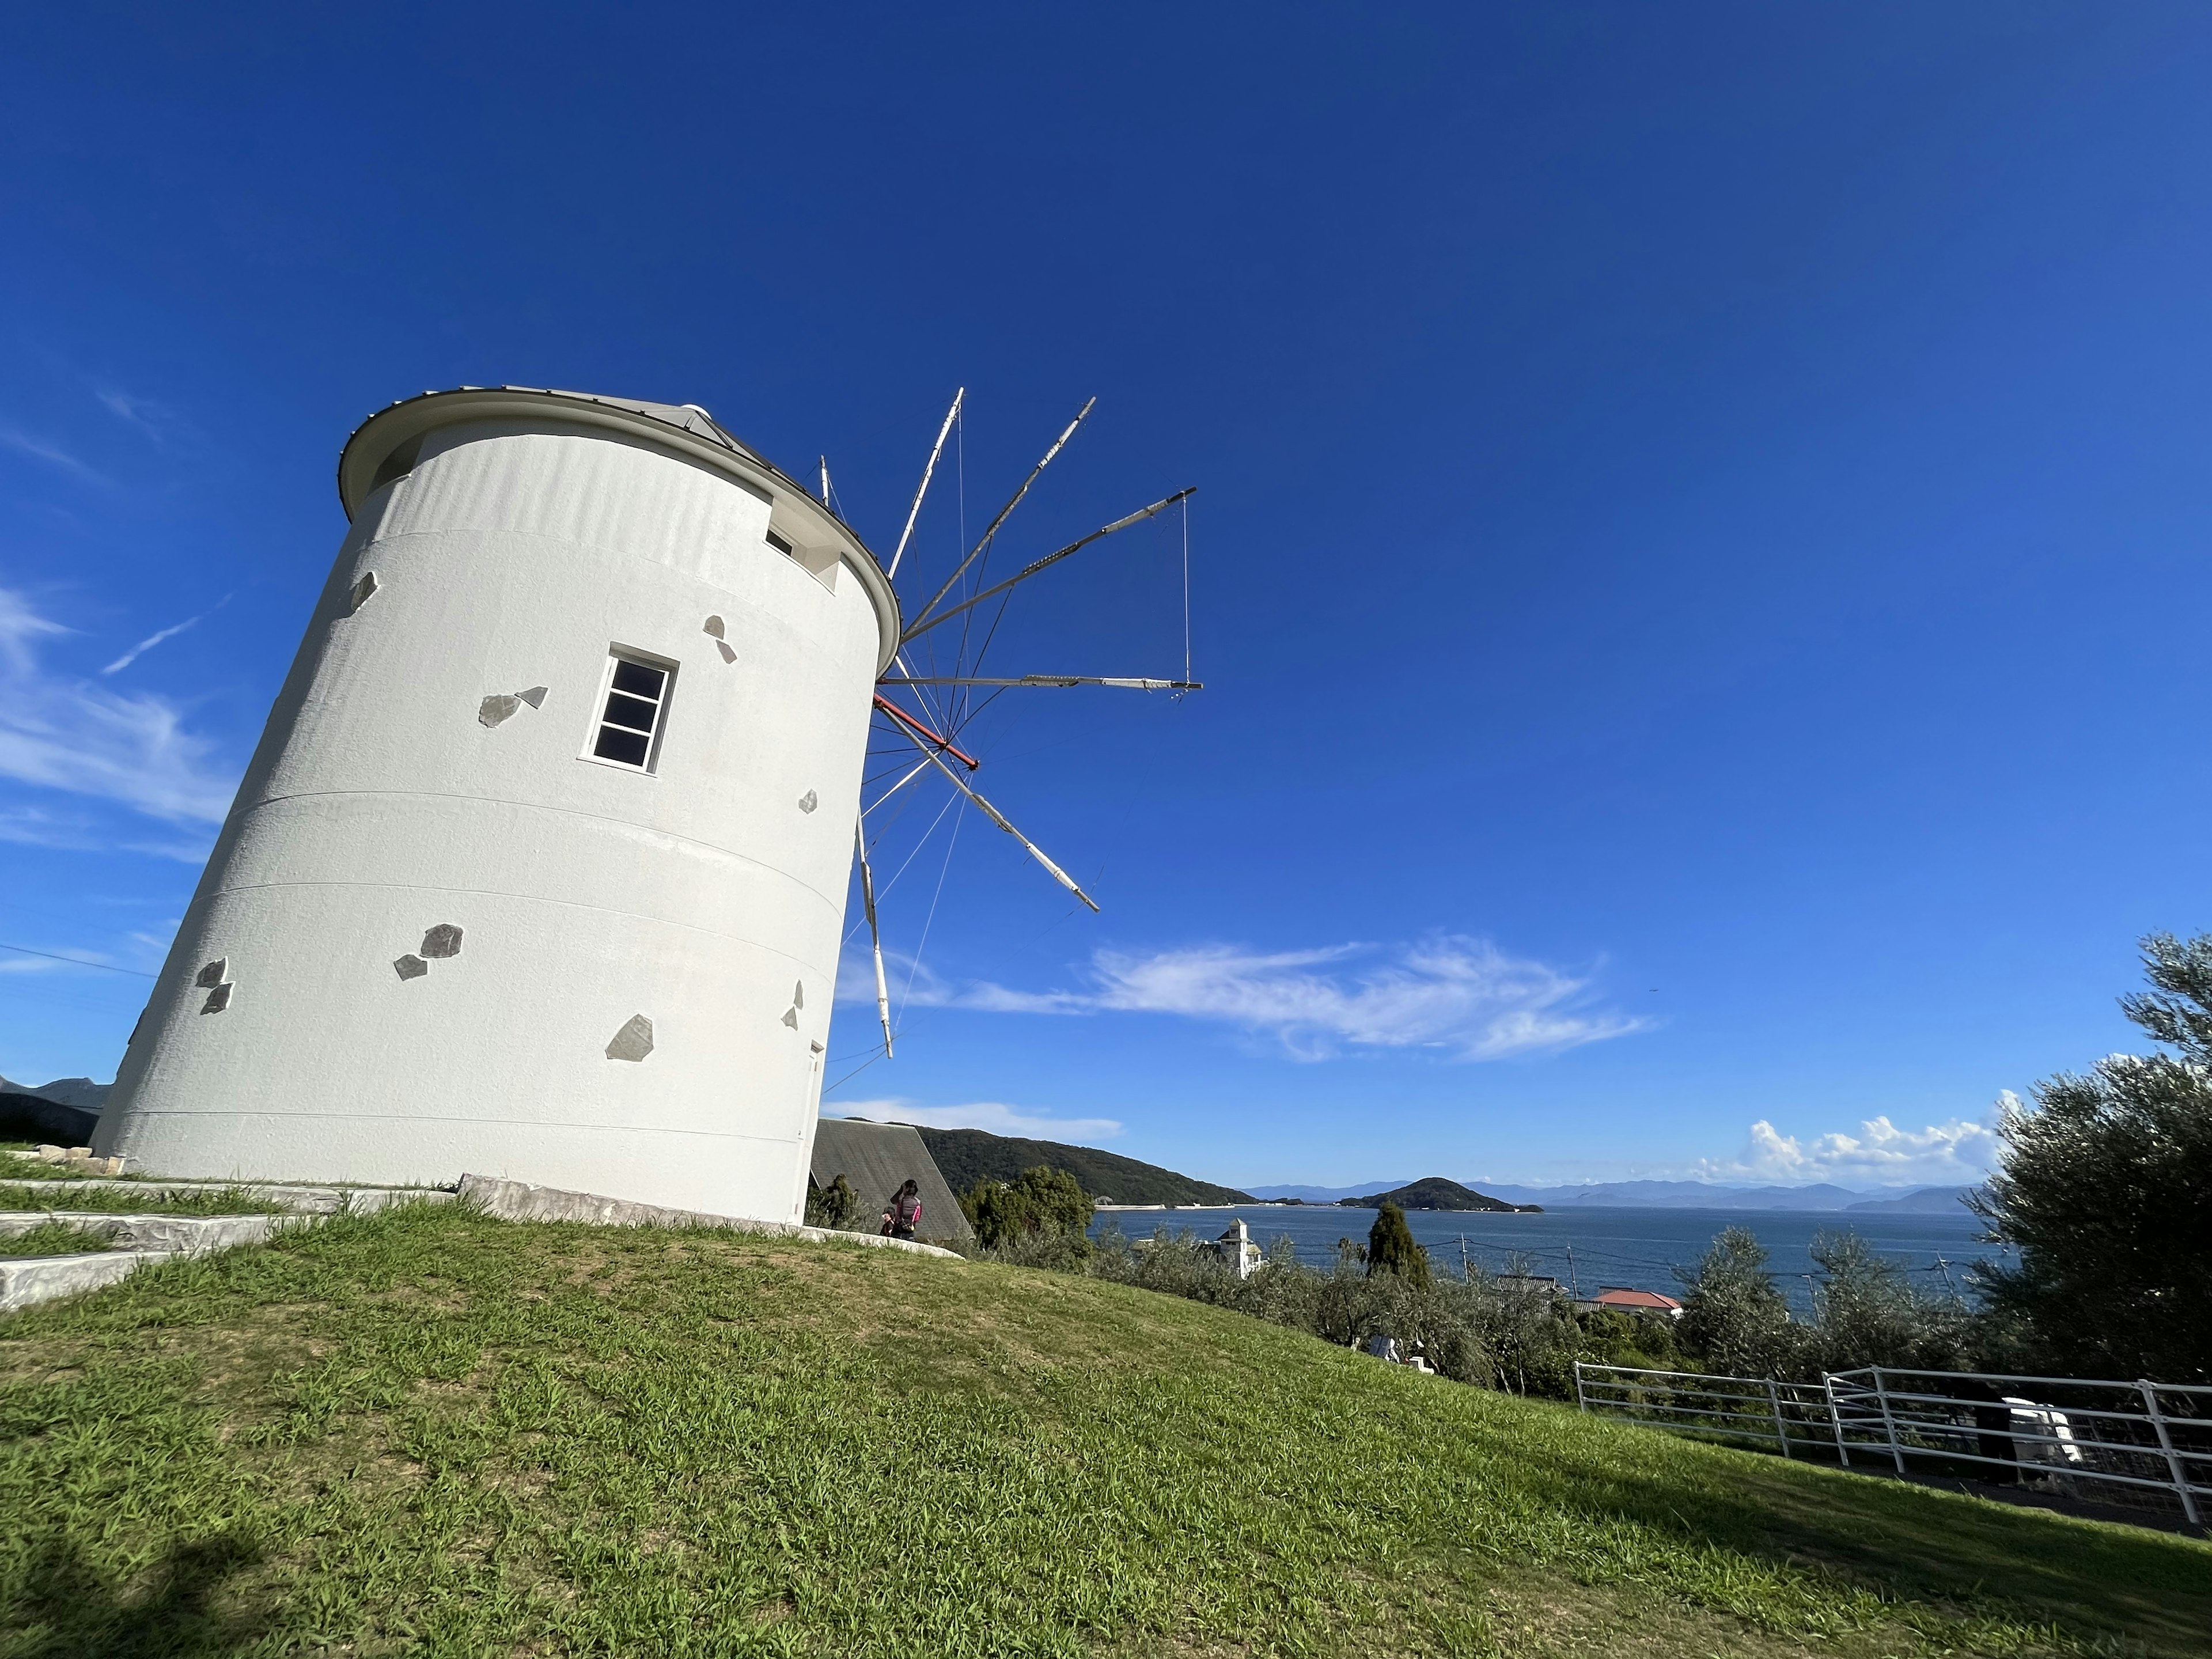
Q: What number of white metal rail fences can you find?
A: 2